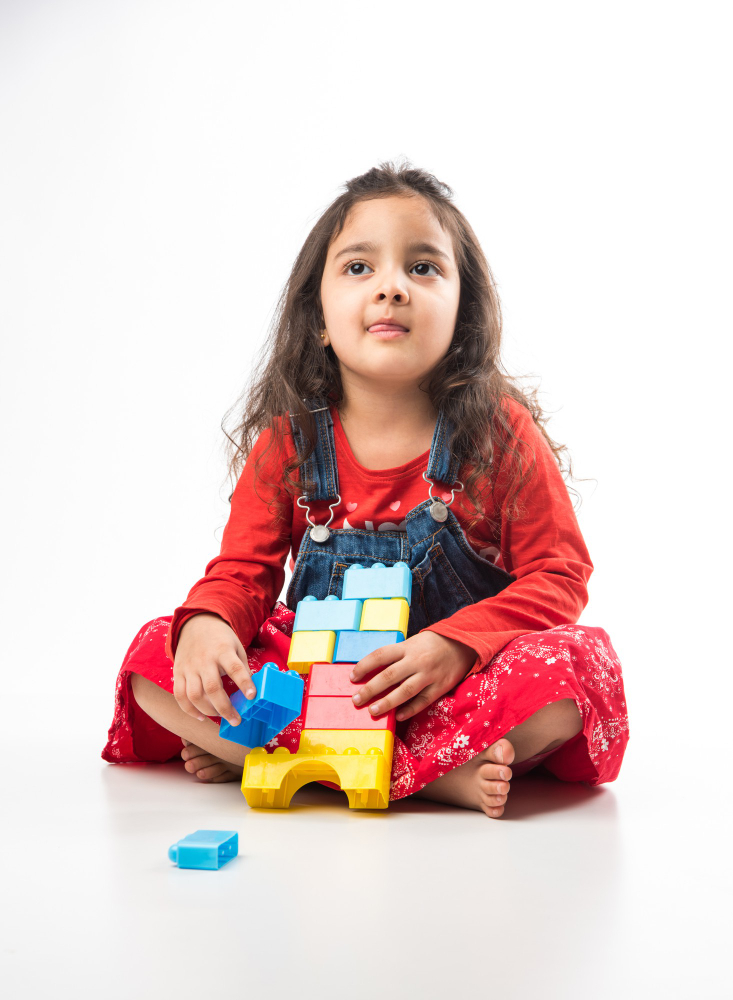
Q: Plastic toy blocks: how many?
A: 11